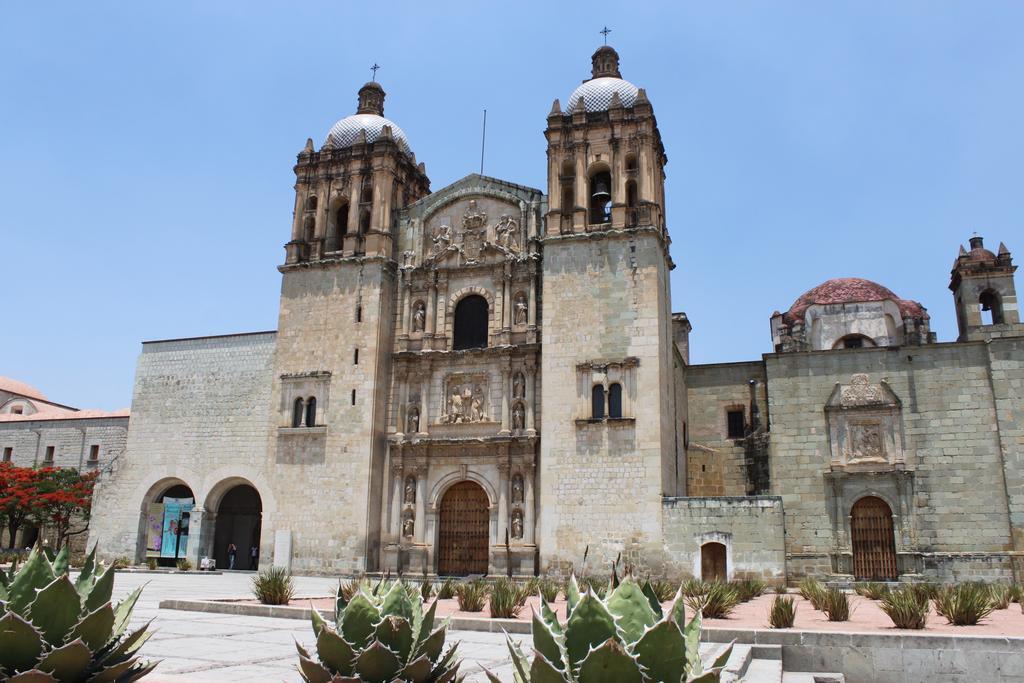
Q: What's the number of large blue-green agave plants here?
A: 3